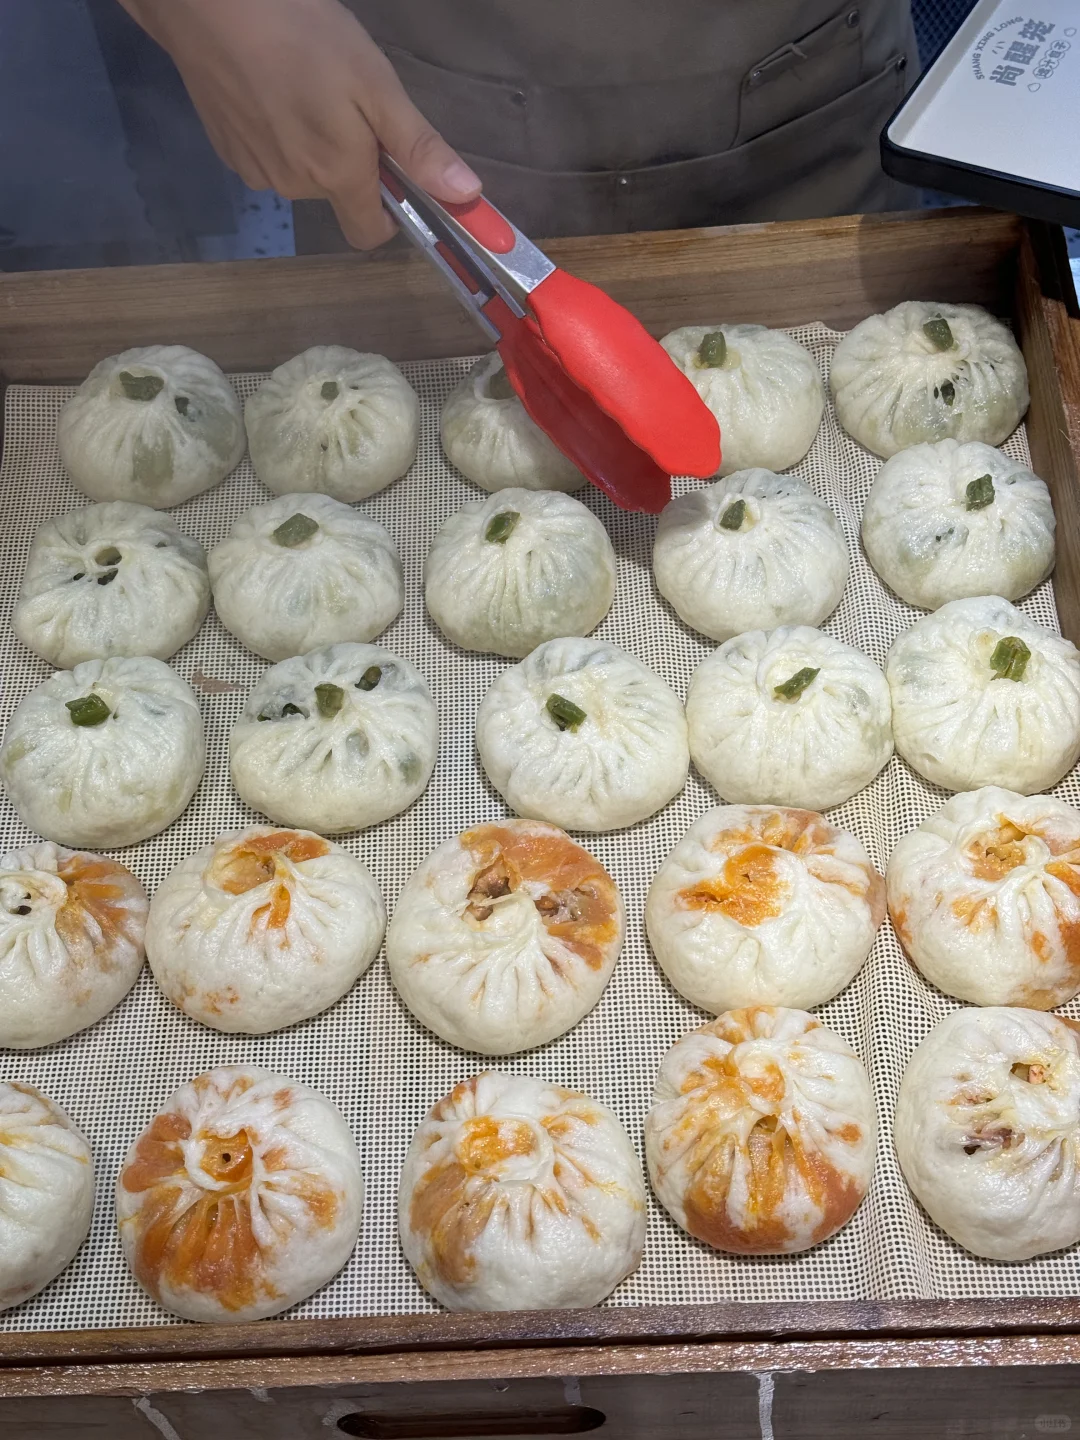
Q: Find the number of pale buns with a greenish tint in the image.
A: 15